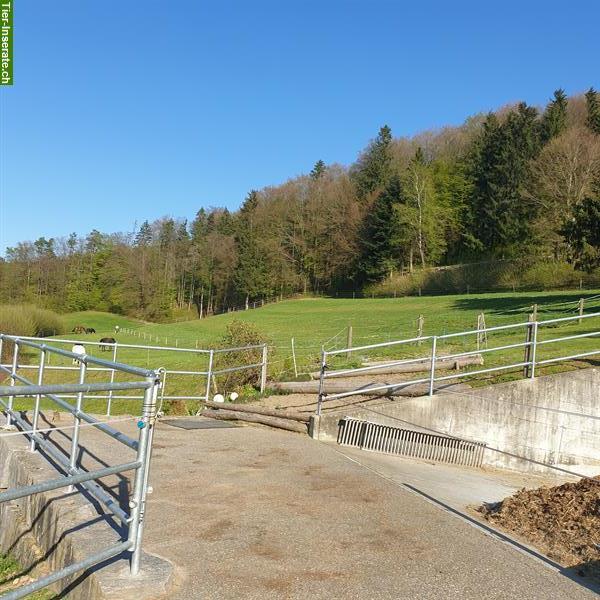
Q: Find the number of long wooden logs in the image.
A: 4